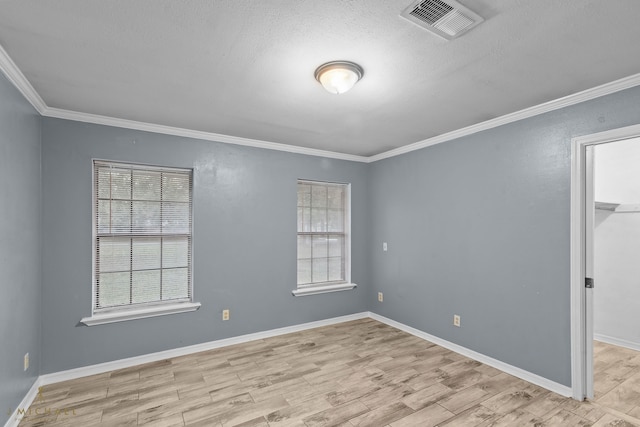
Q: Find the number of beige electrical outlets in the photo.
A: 4